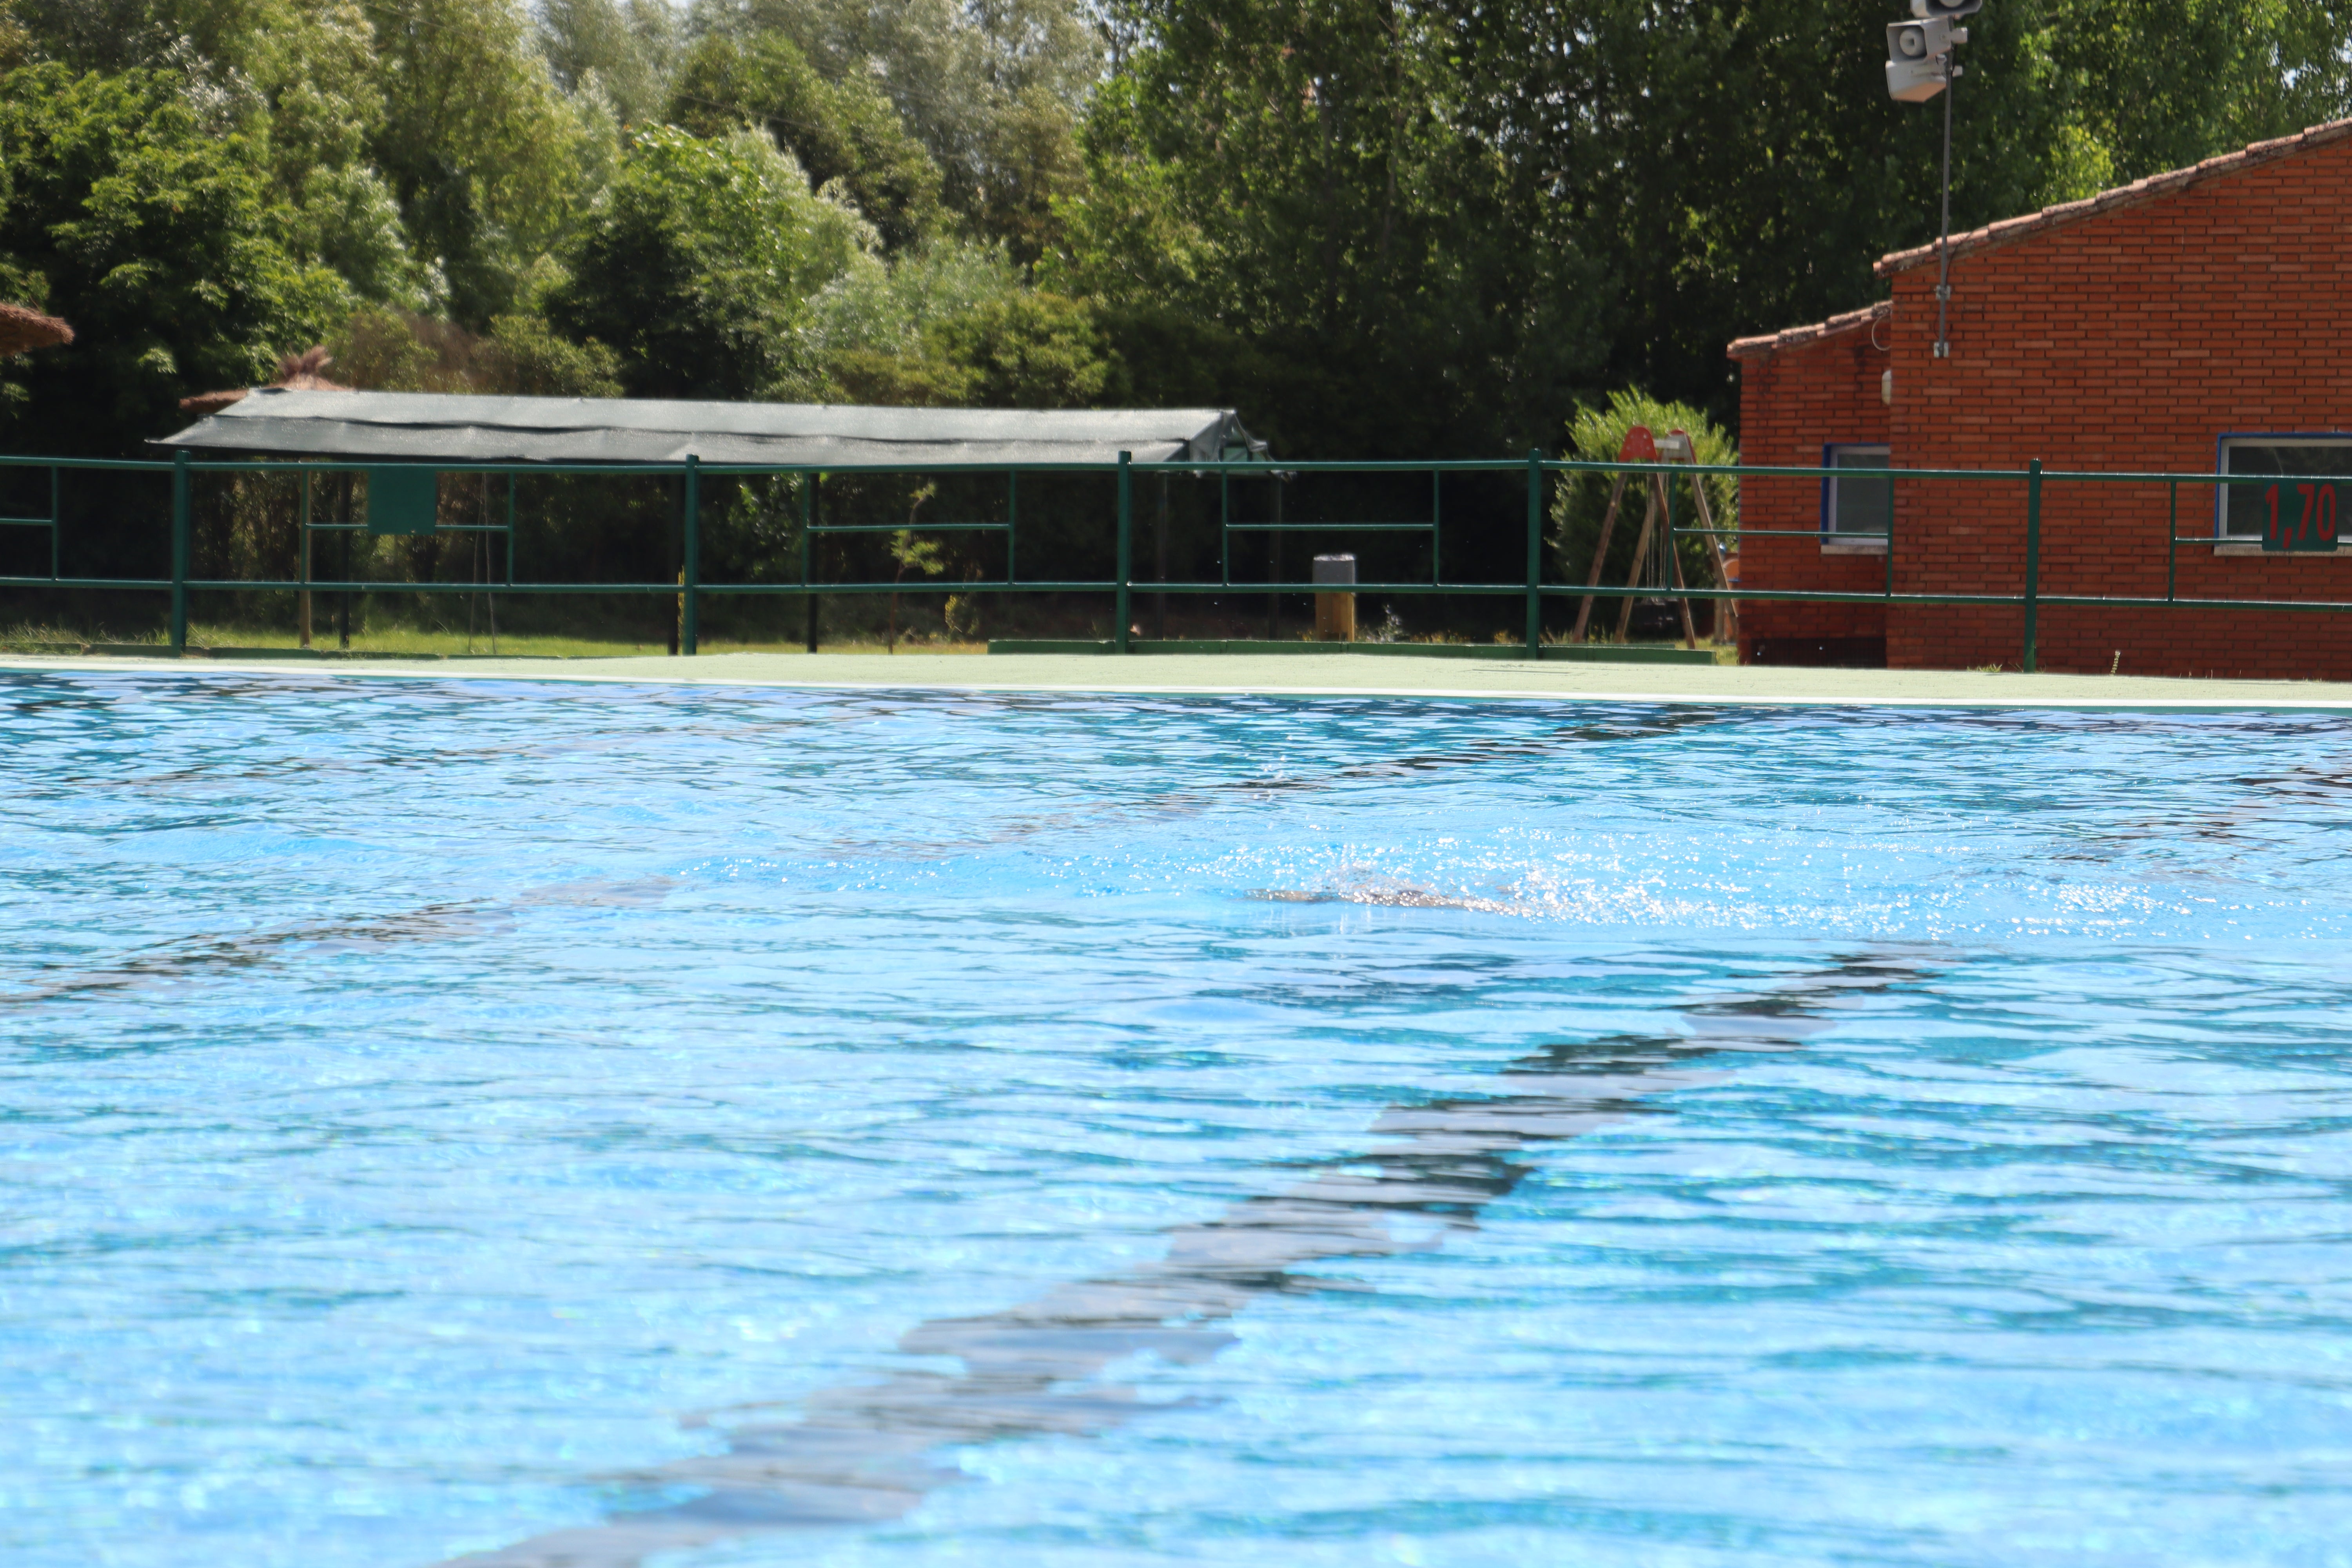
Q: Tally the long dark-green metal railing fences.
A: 1